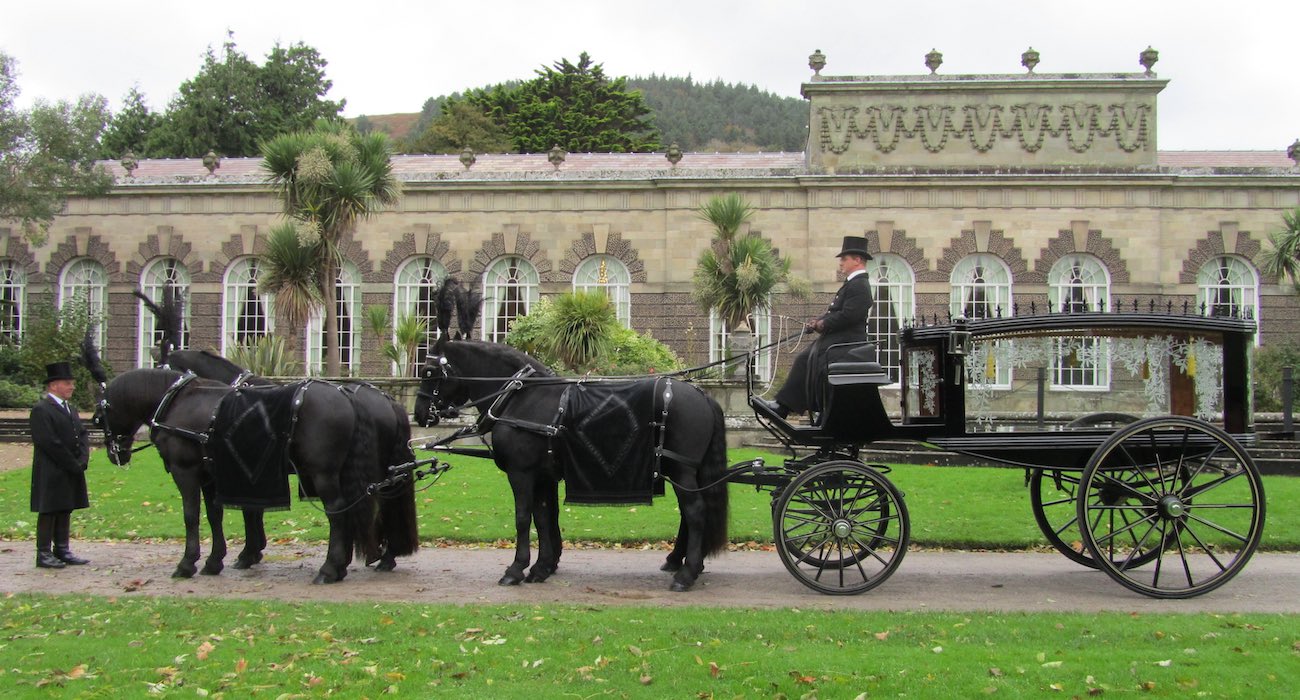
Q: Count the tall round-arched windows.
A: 13